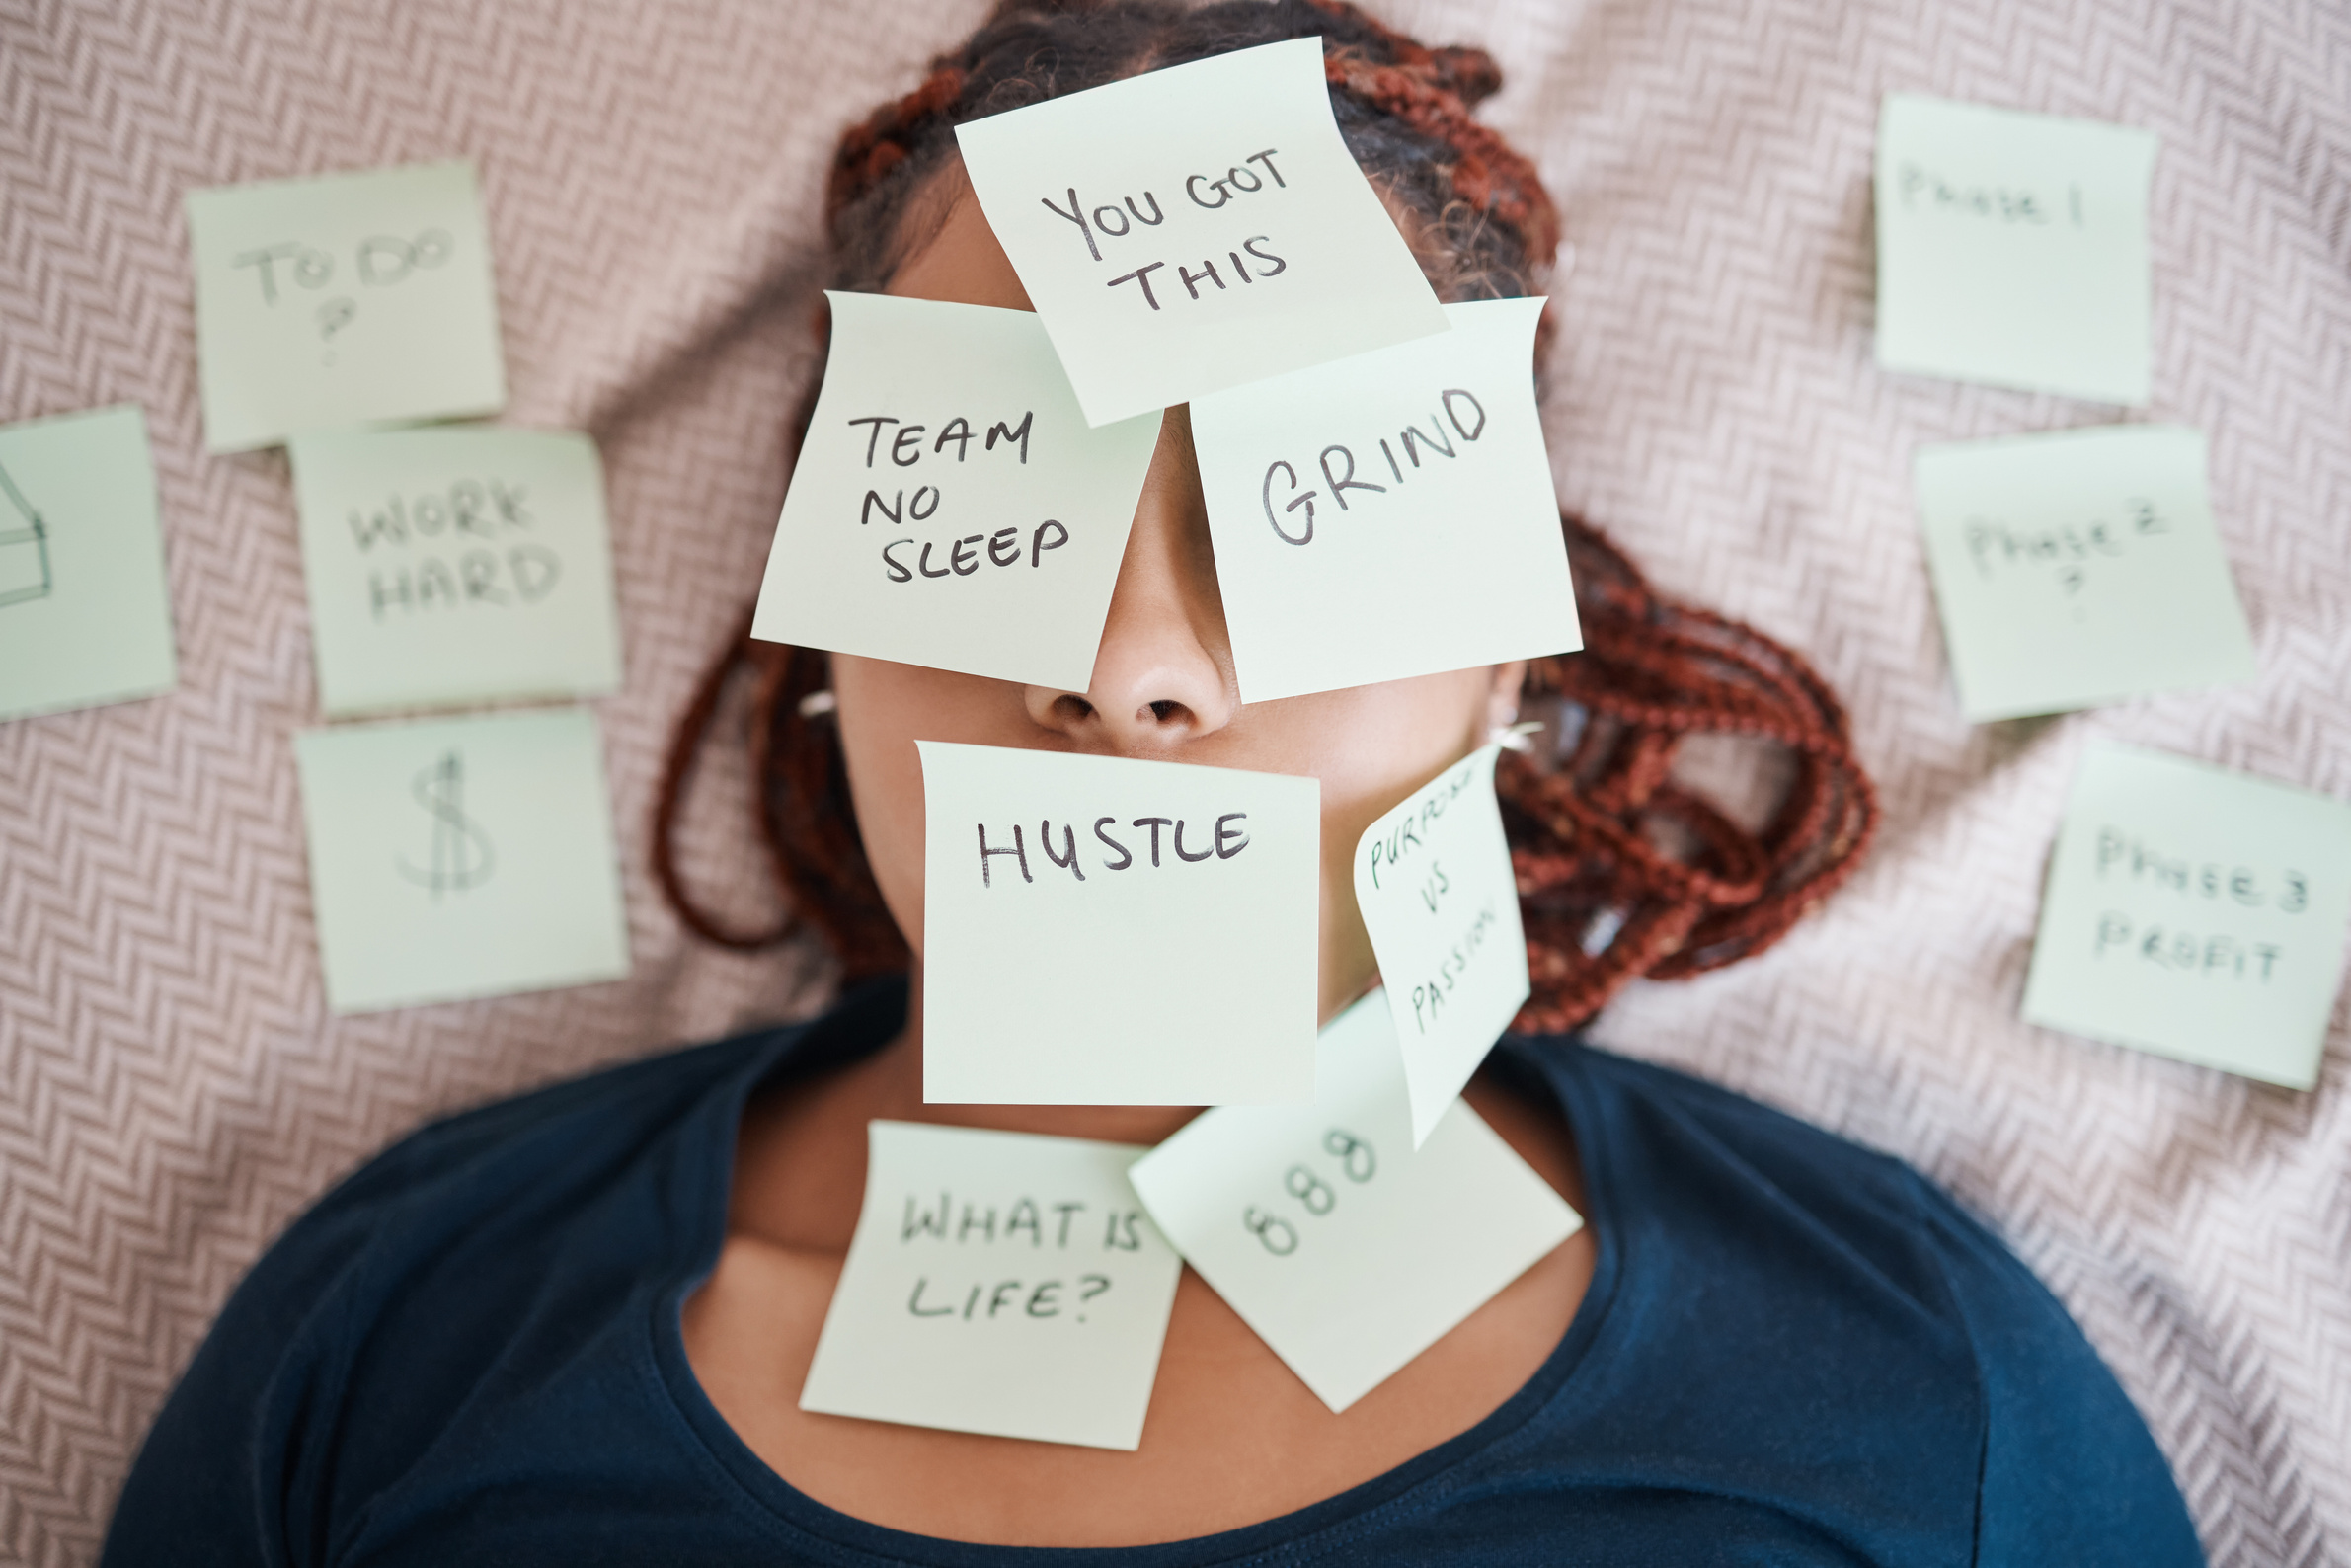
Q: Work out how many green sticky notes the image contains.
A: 14